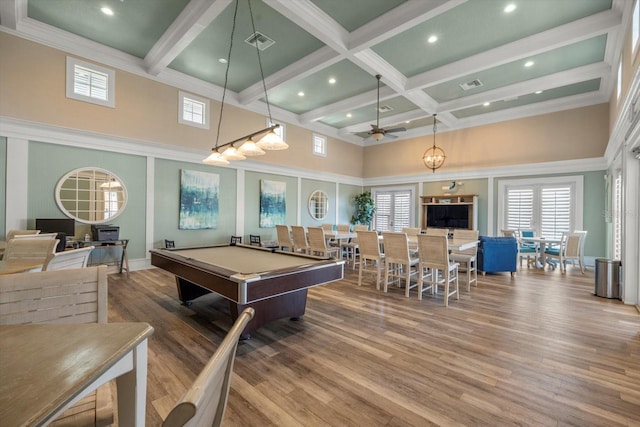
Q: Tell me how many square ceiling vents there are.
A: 3